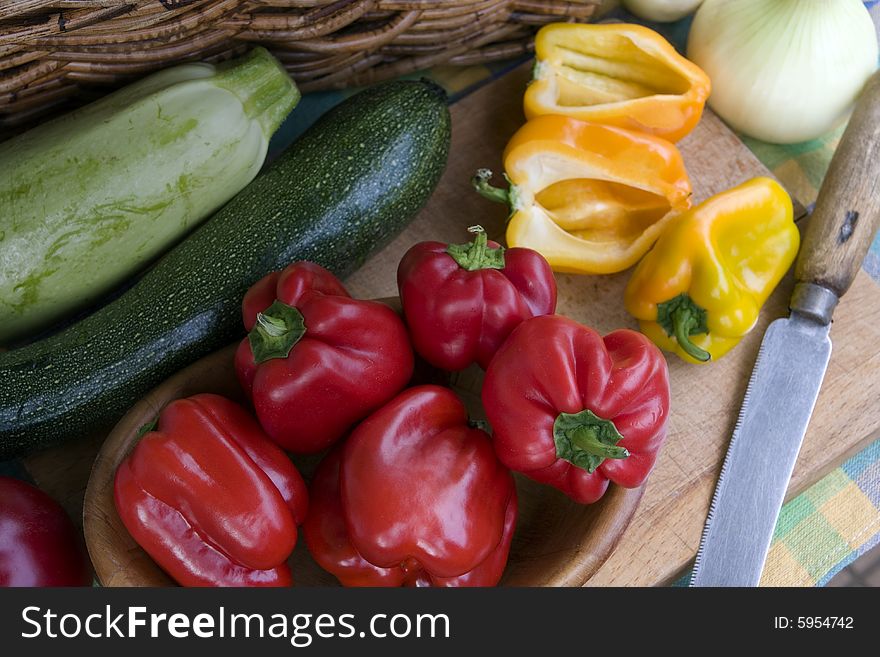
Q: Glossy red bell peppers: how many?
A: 5